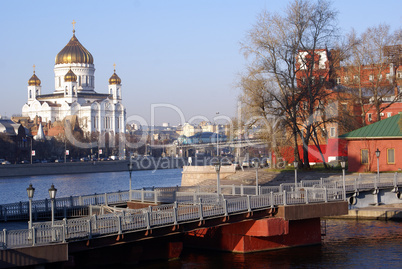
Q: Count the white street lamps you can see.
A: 8